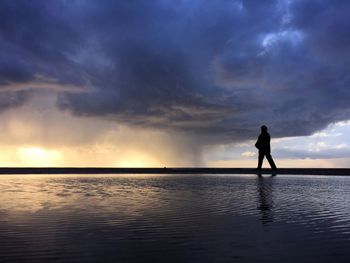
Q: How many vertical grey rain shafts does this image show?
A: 1